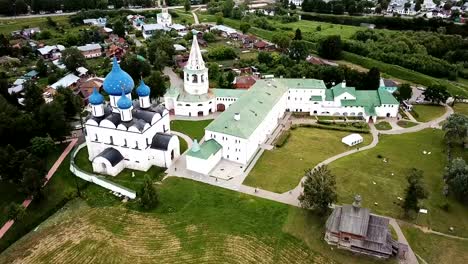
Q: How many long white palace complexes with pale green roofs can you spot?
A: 1